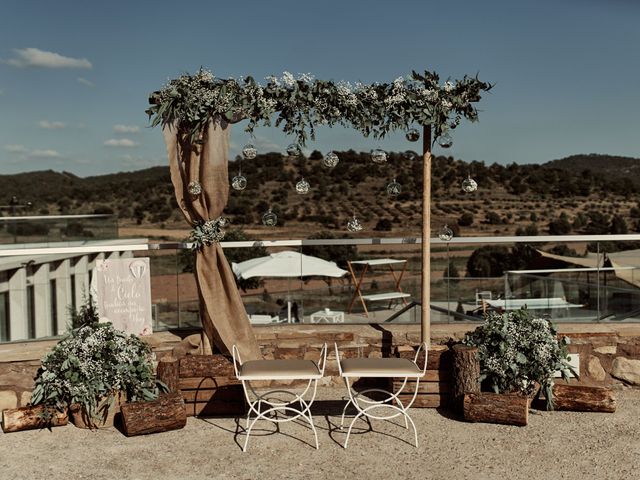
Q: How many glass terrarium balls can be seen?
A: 14